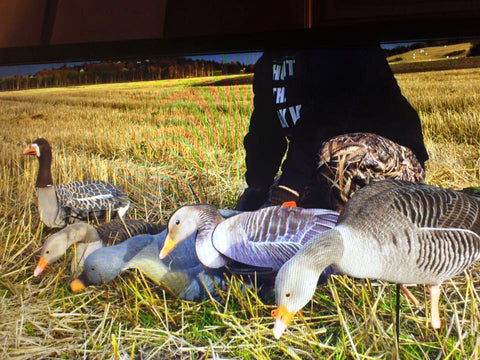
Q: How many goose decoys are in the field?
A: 5